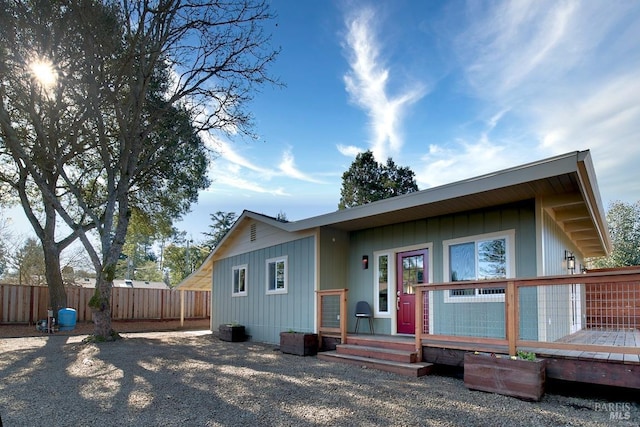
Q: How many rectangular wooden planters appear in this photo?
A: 3